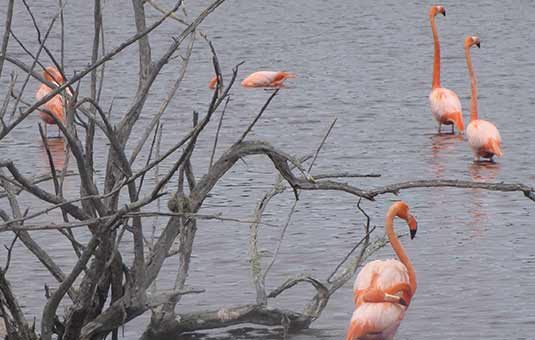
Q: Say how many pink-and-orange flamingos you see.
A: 6